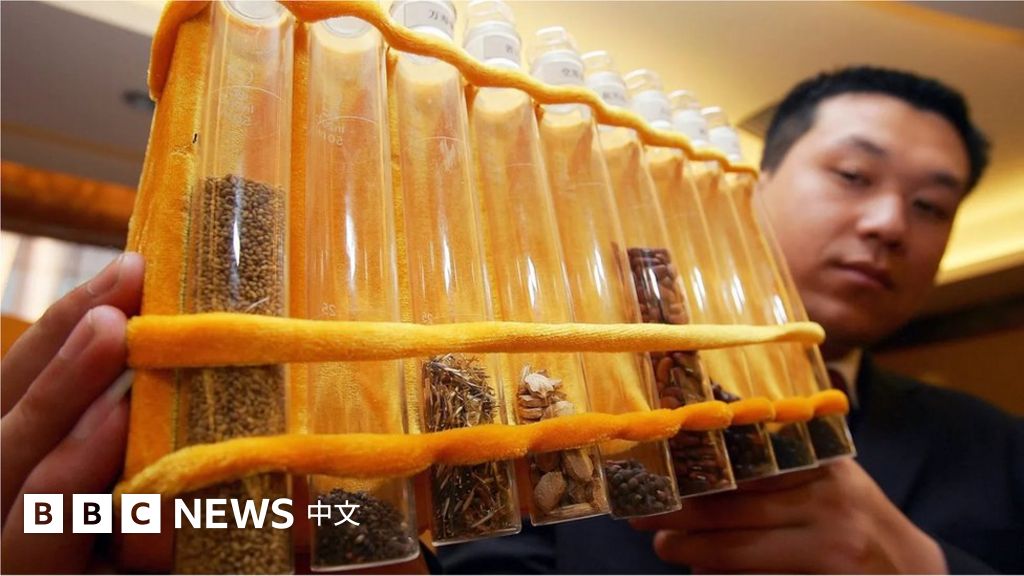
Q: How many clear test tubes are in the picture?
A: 9